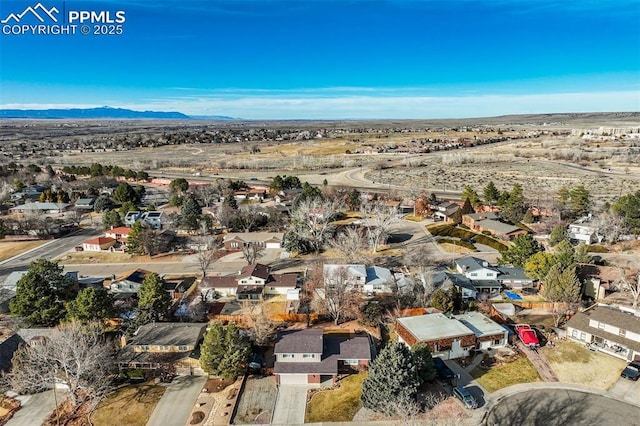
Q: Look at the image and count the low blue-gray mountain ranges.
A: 1